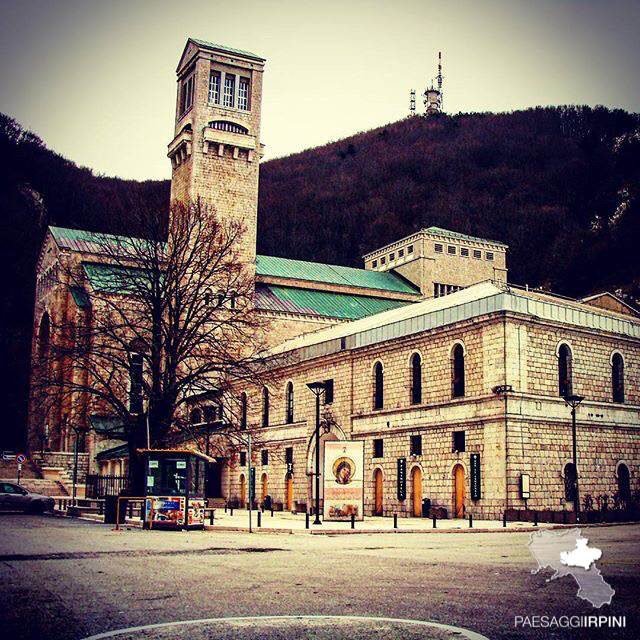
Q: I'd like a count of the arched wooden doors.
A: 6